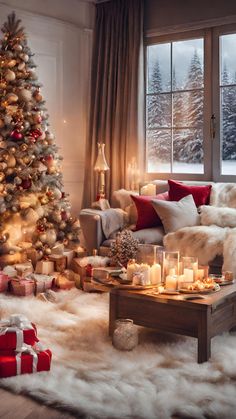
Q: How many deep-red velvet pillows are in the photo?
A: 2